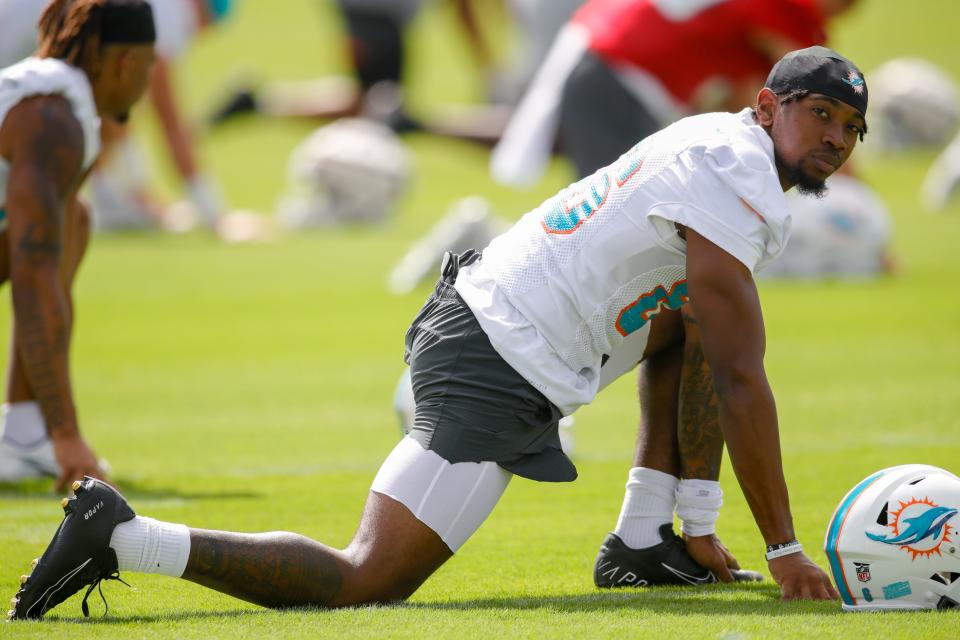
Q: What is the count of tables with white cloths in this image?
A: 0